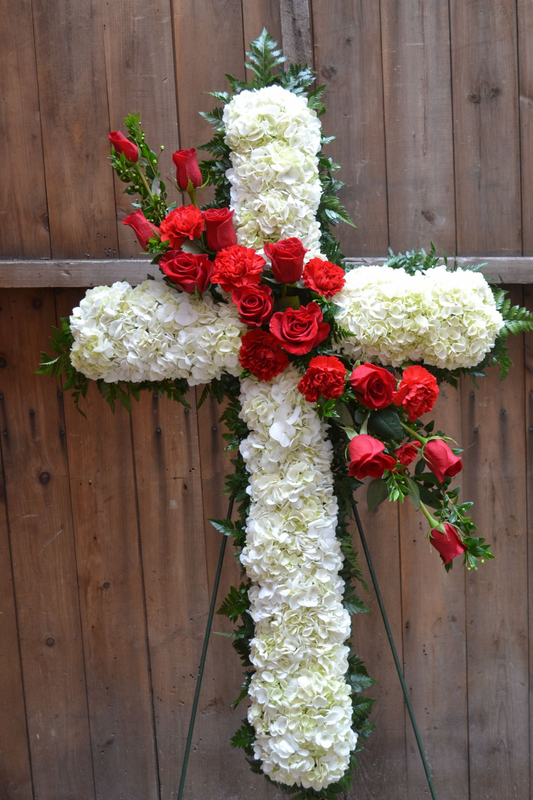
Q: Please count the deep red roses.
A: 12